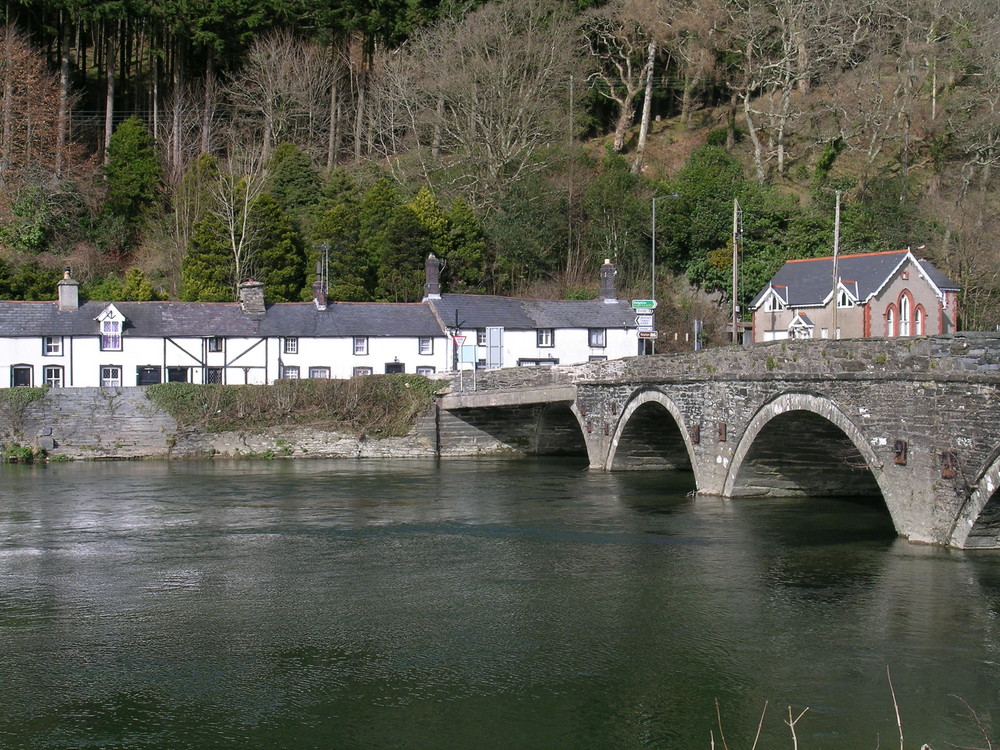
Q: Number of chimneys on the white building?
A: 5